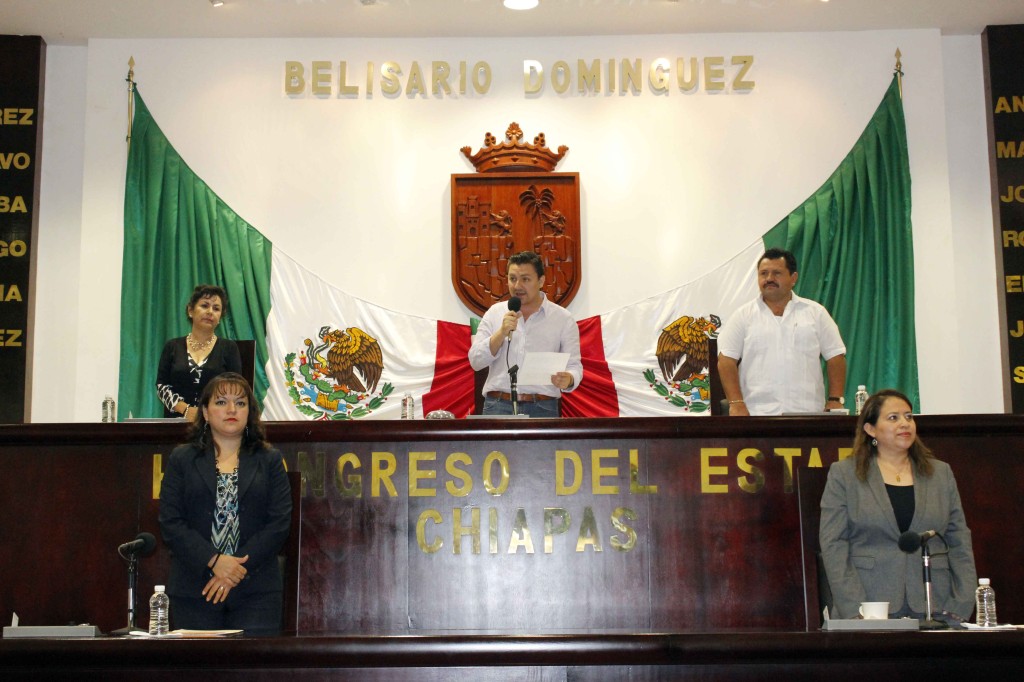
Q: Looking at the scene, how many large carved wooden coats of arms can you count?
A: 1